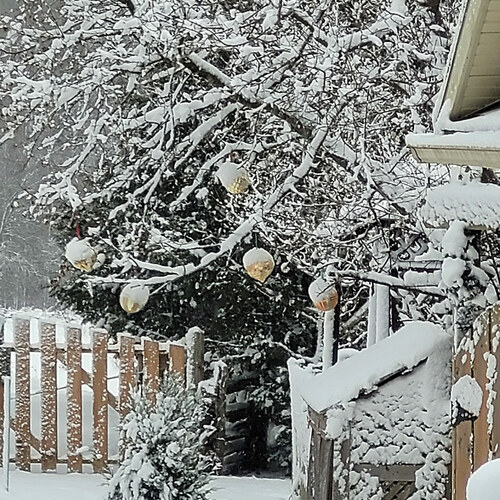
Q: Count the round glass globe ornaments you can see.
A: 5